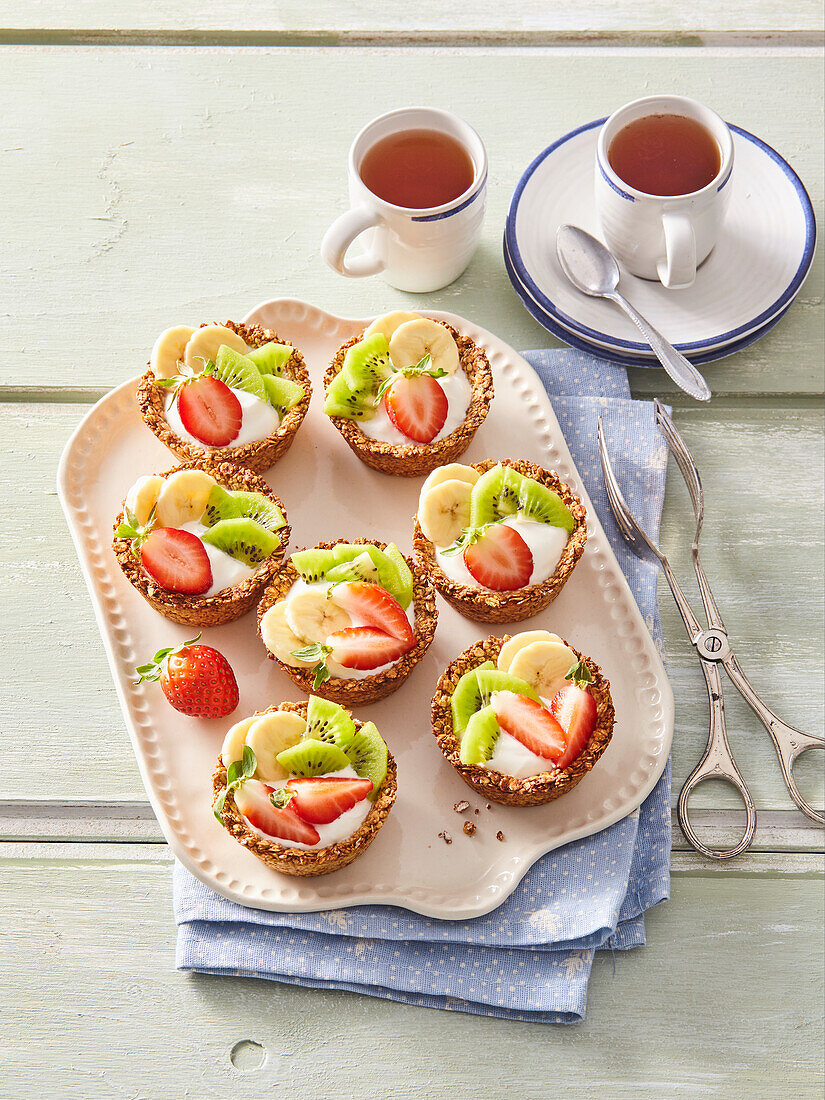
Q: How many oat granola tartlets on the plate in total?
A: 7